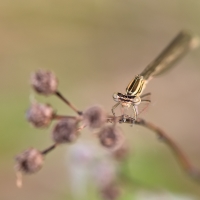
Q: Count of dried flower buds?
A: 6